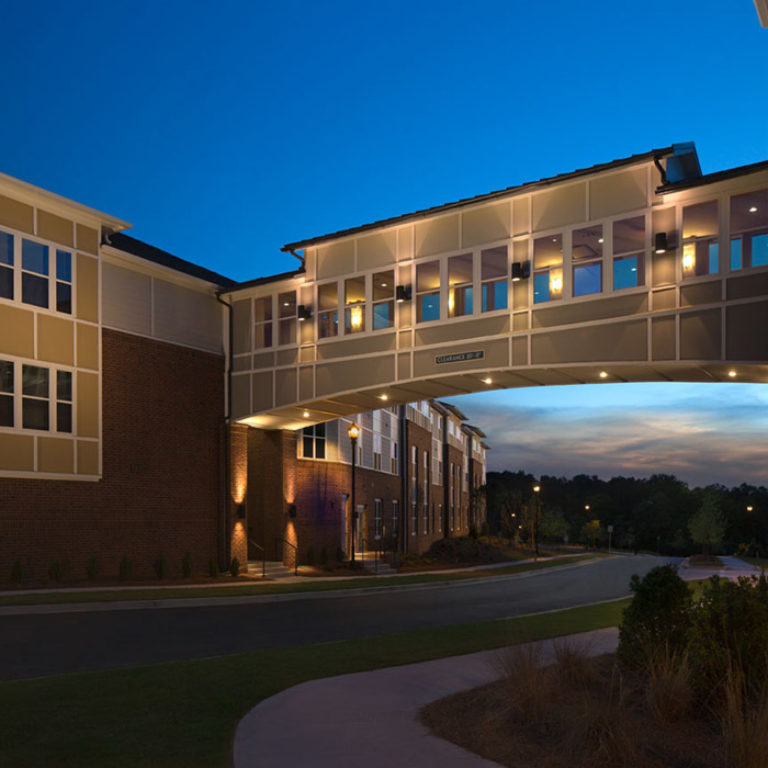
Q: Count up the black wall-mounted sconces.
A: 6